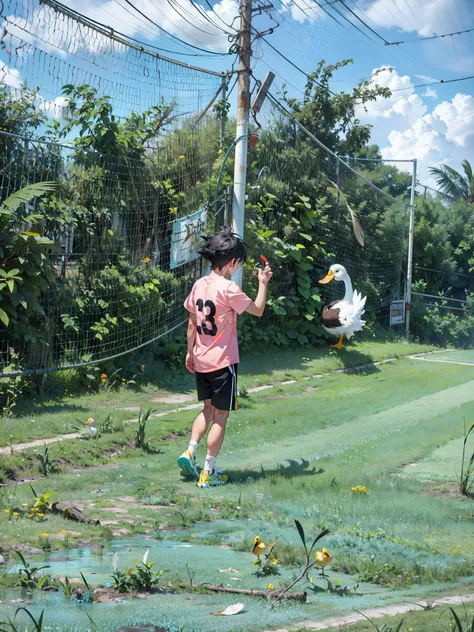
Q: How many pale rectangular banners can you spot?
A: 1